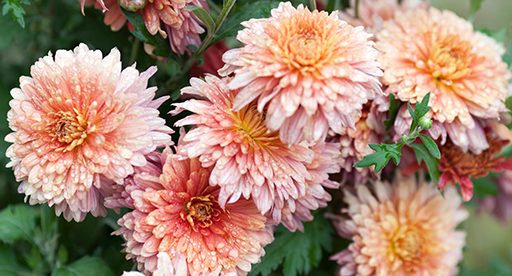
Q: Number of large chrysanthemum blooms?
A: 6